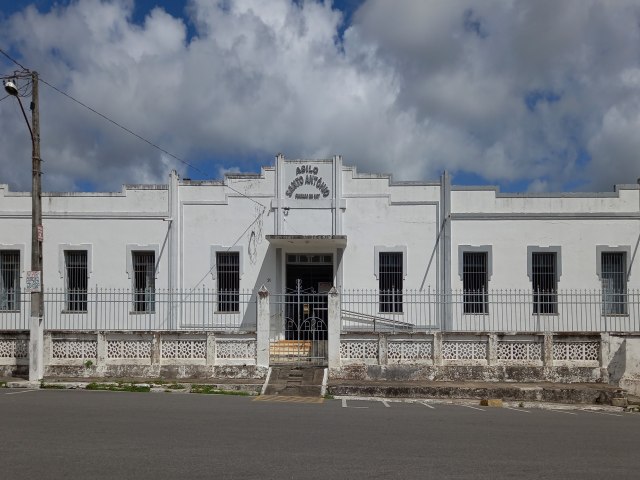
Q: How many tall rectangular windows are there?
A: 8